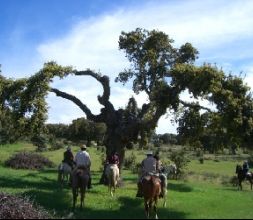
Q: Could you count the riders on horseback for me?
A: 6